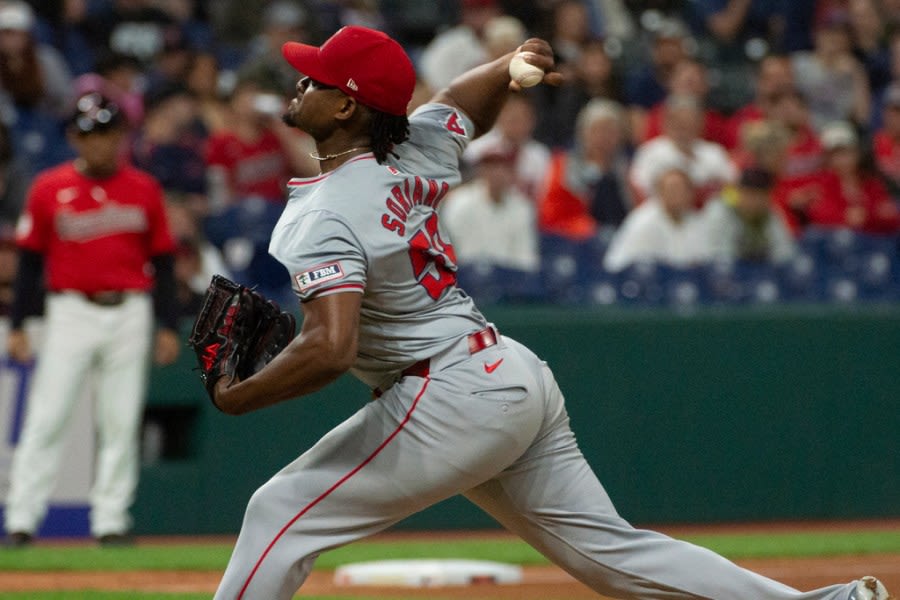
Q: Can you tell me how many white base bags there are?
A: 1